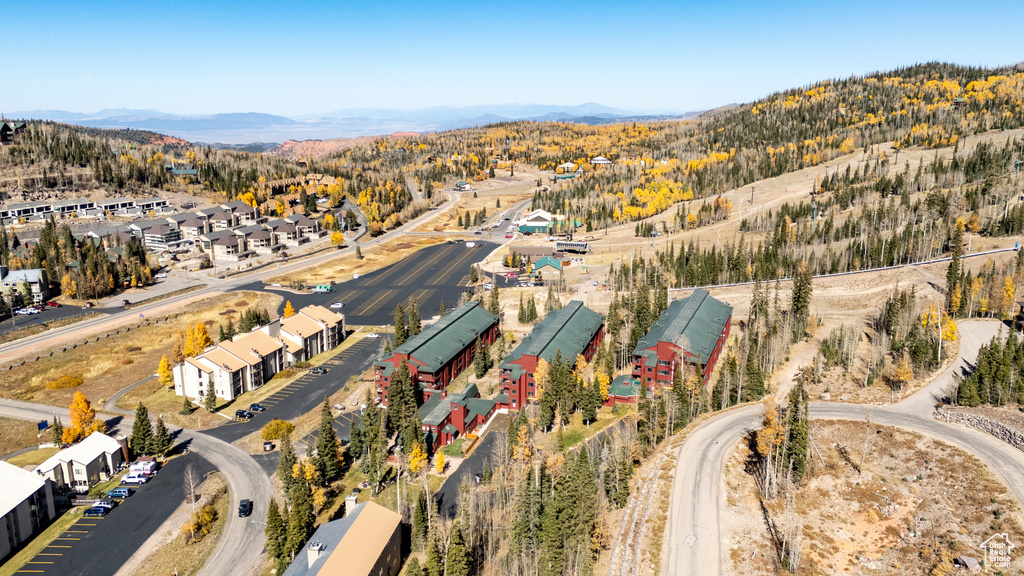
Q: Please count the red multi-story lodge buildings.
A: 3